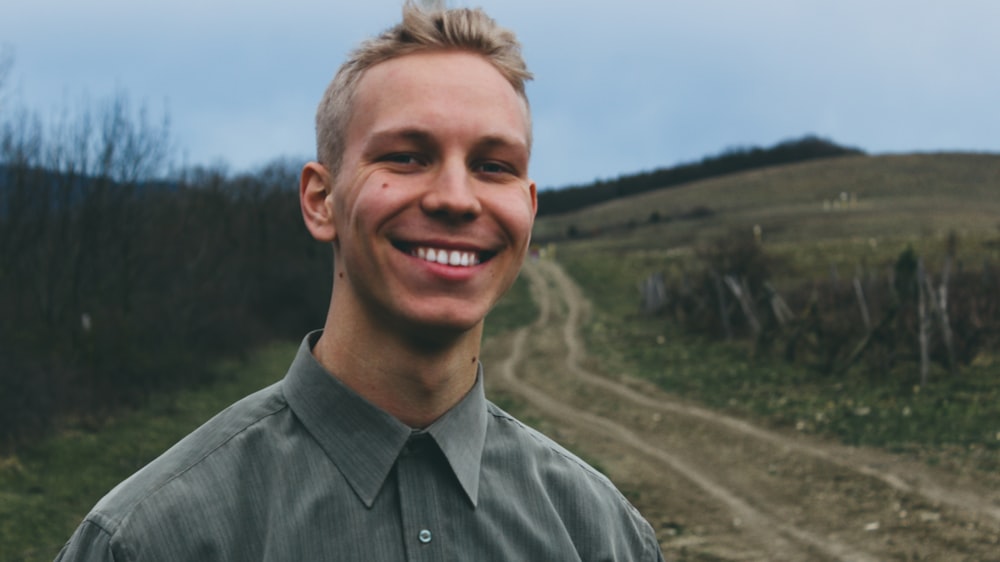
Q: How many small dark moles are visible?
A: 3